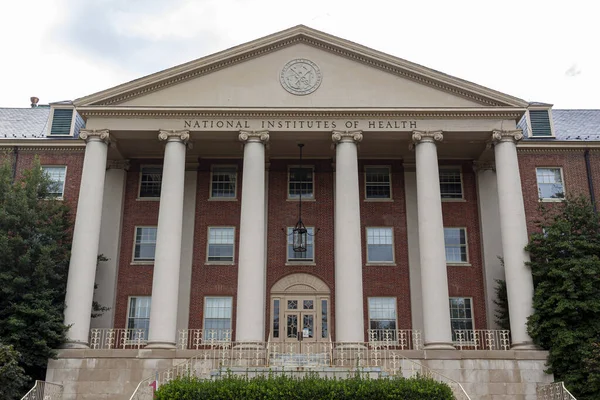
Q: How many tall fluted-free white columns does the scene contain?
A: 6